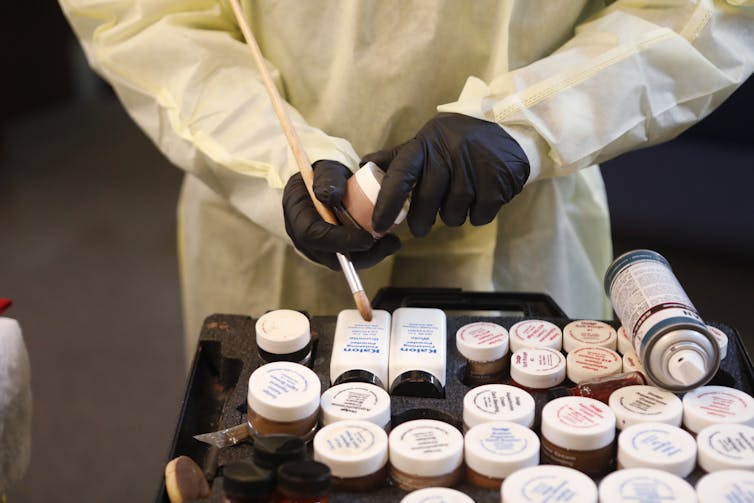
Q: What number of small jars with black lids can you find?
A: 3